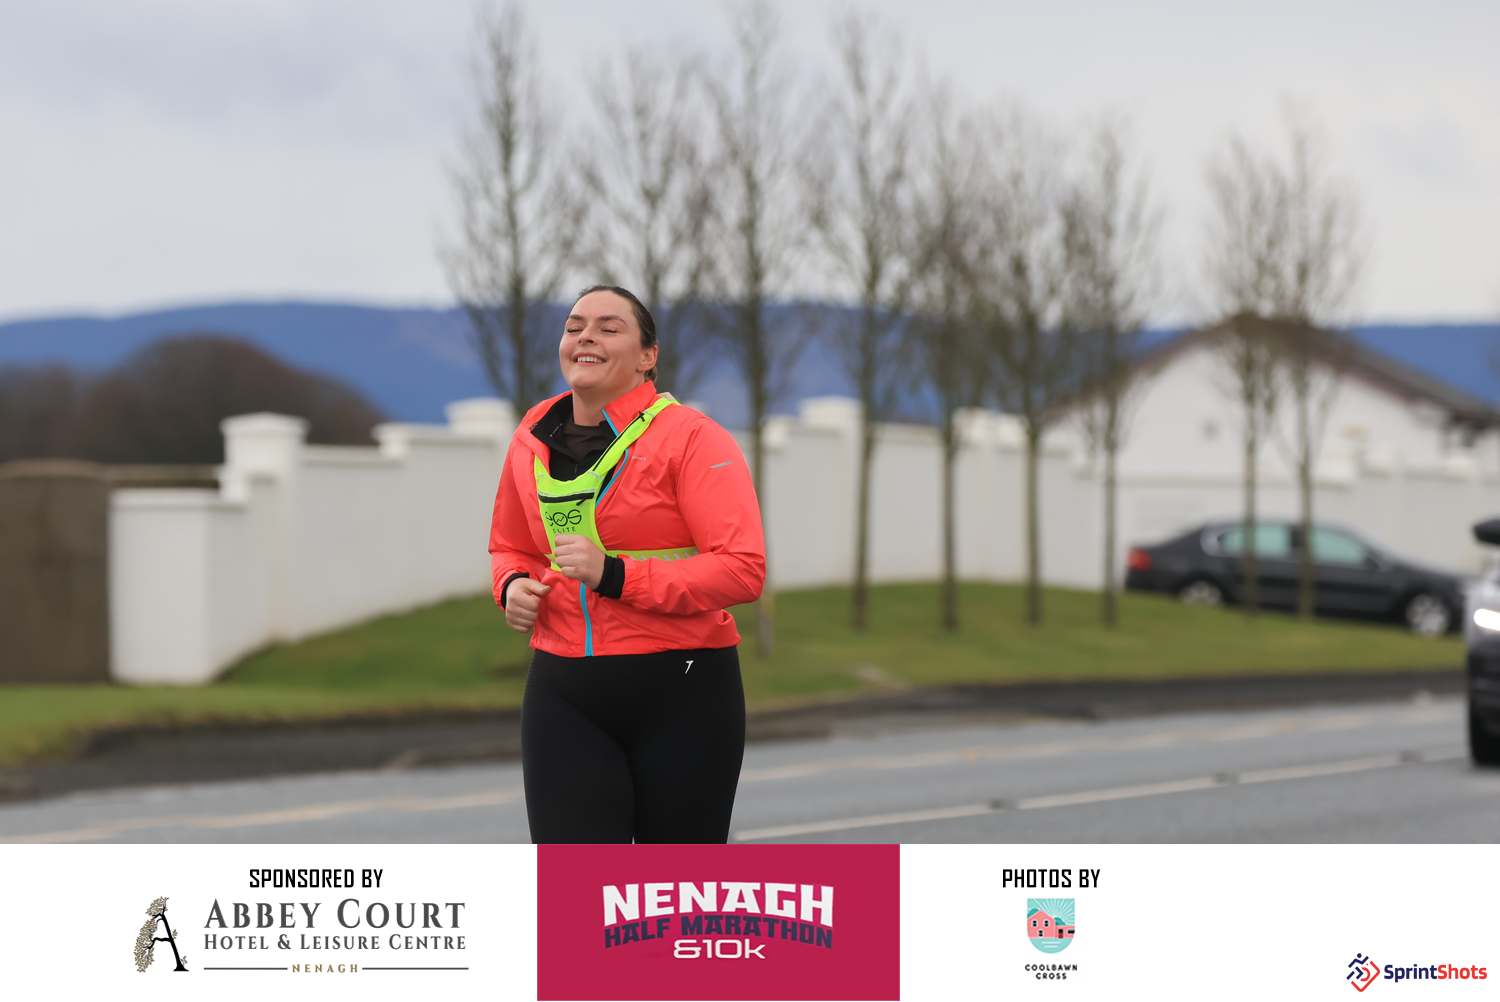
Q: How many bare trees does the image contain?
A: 9